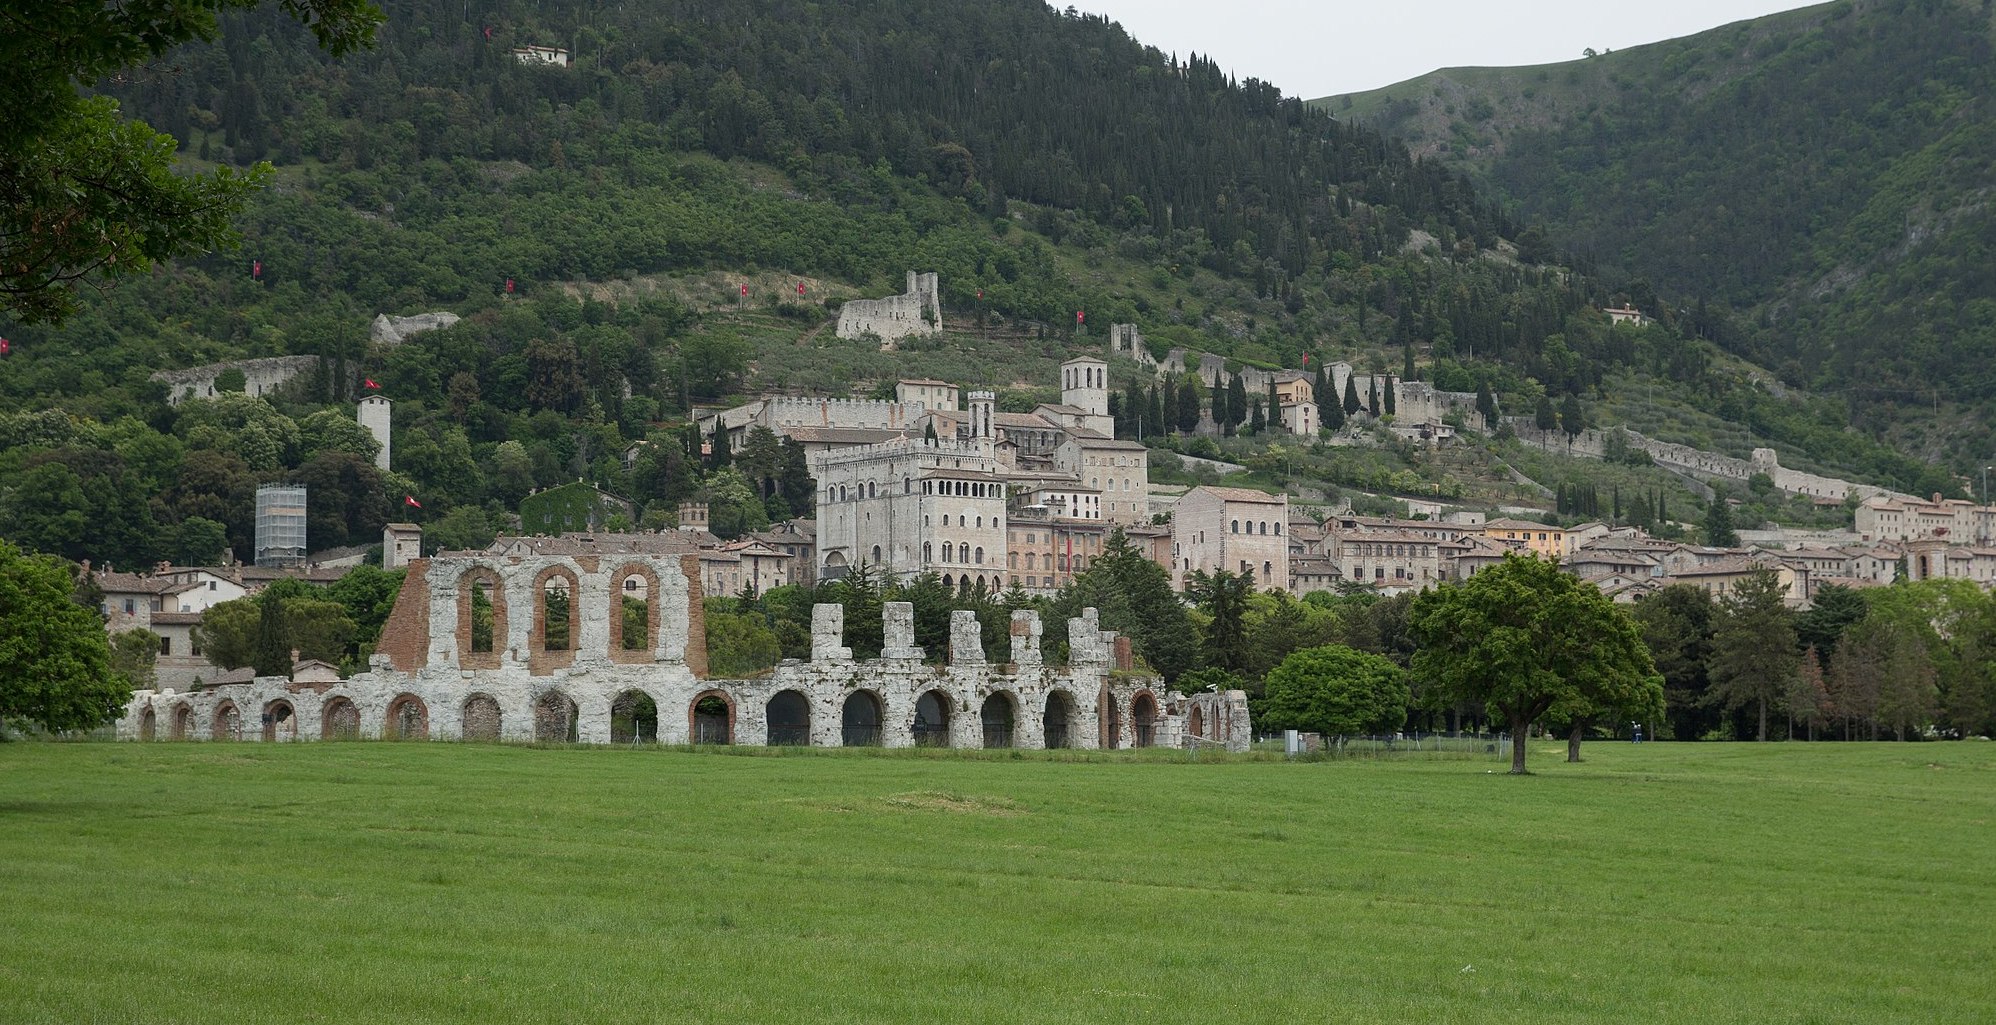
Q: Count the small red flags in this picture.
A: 11